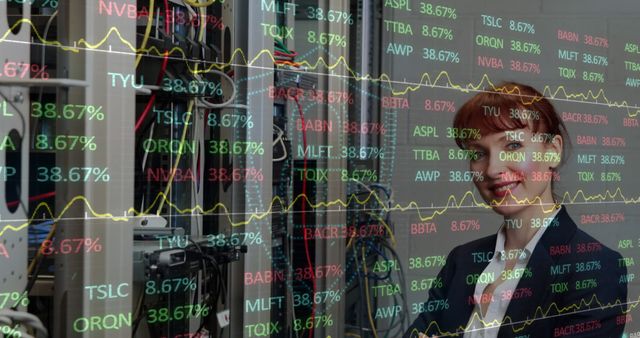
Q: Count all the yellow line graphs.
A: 3